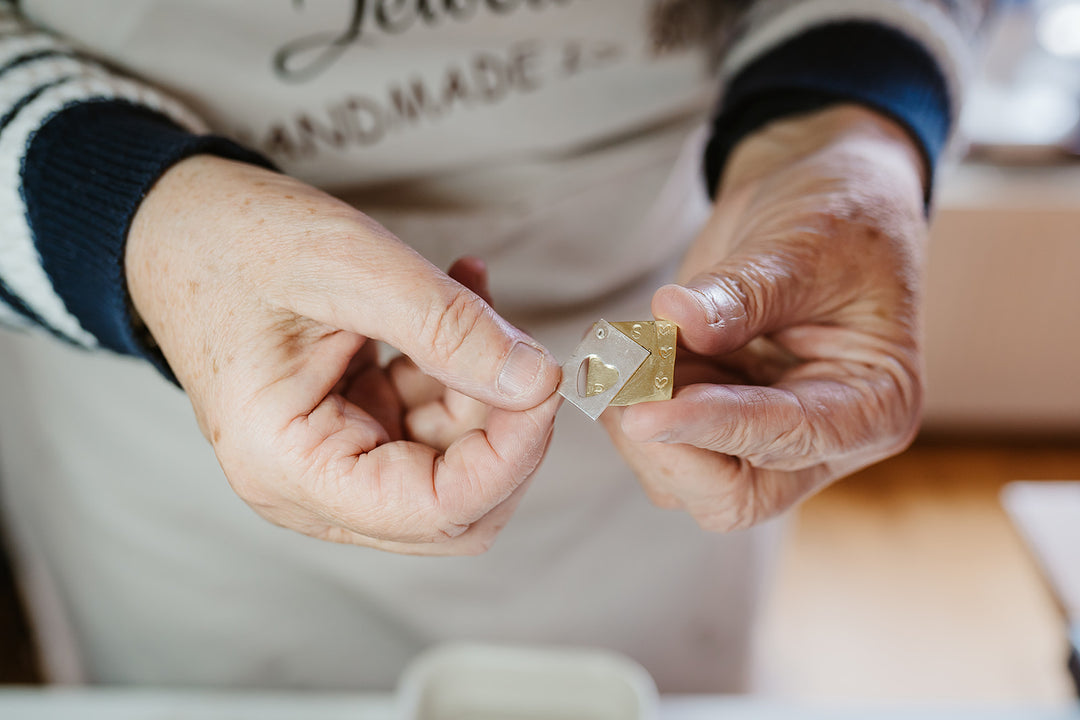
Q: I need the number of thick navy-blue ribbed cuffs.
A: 2